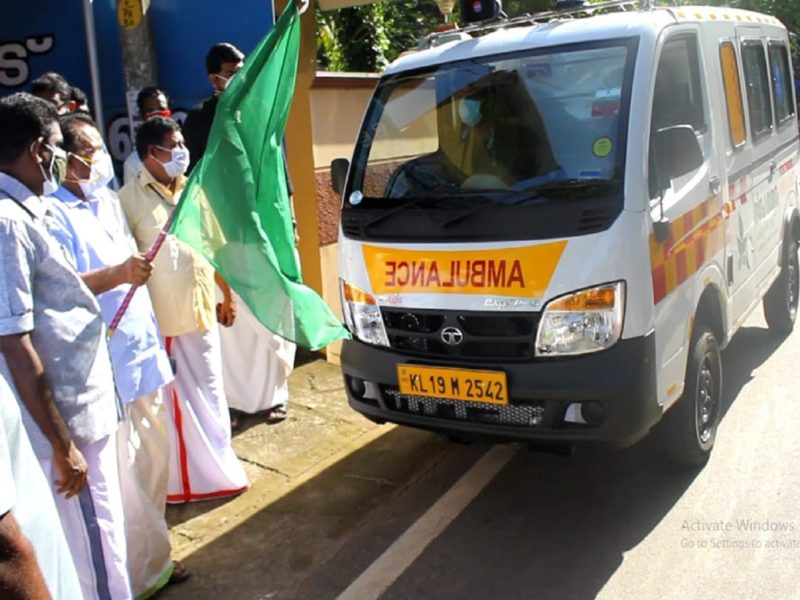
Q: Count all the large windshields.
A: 1